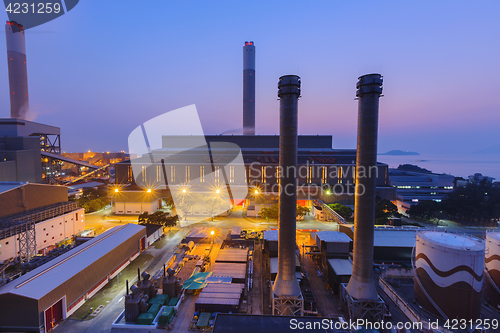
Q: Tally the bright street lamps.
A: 7